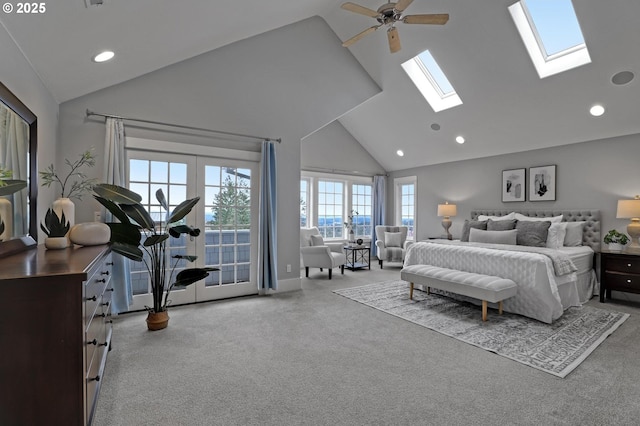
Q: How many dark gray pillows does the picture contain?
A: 3